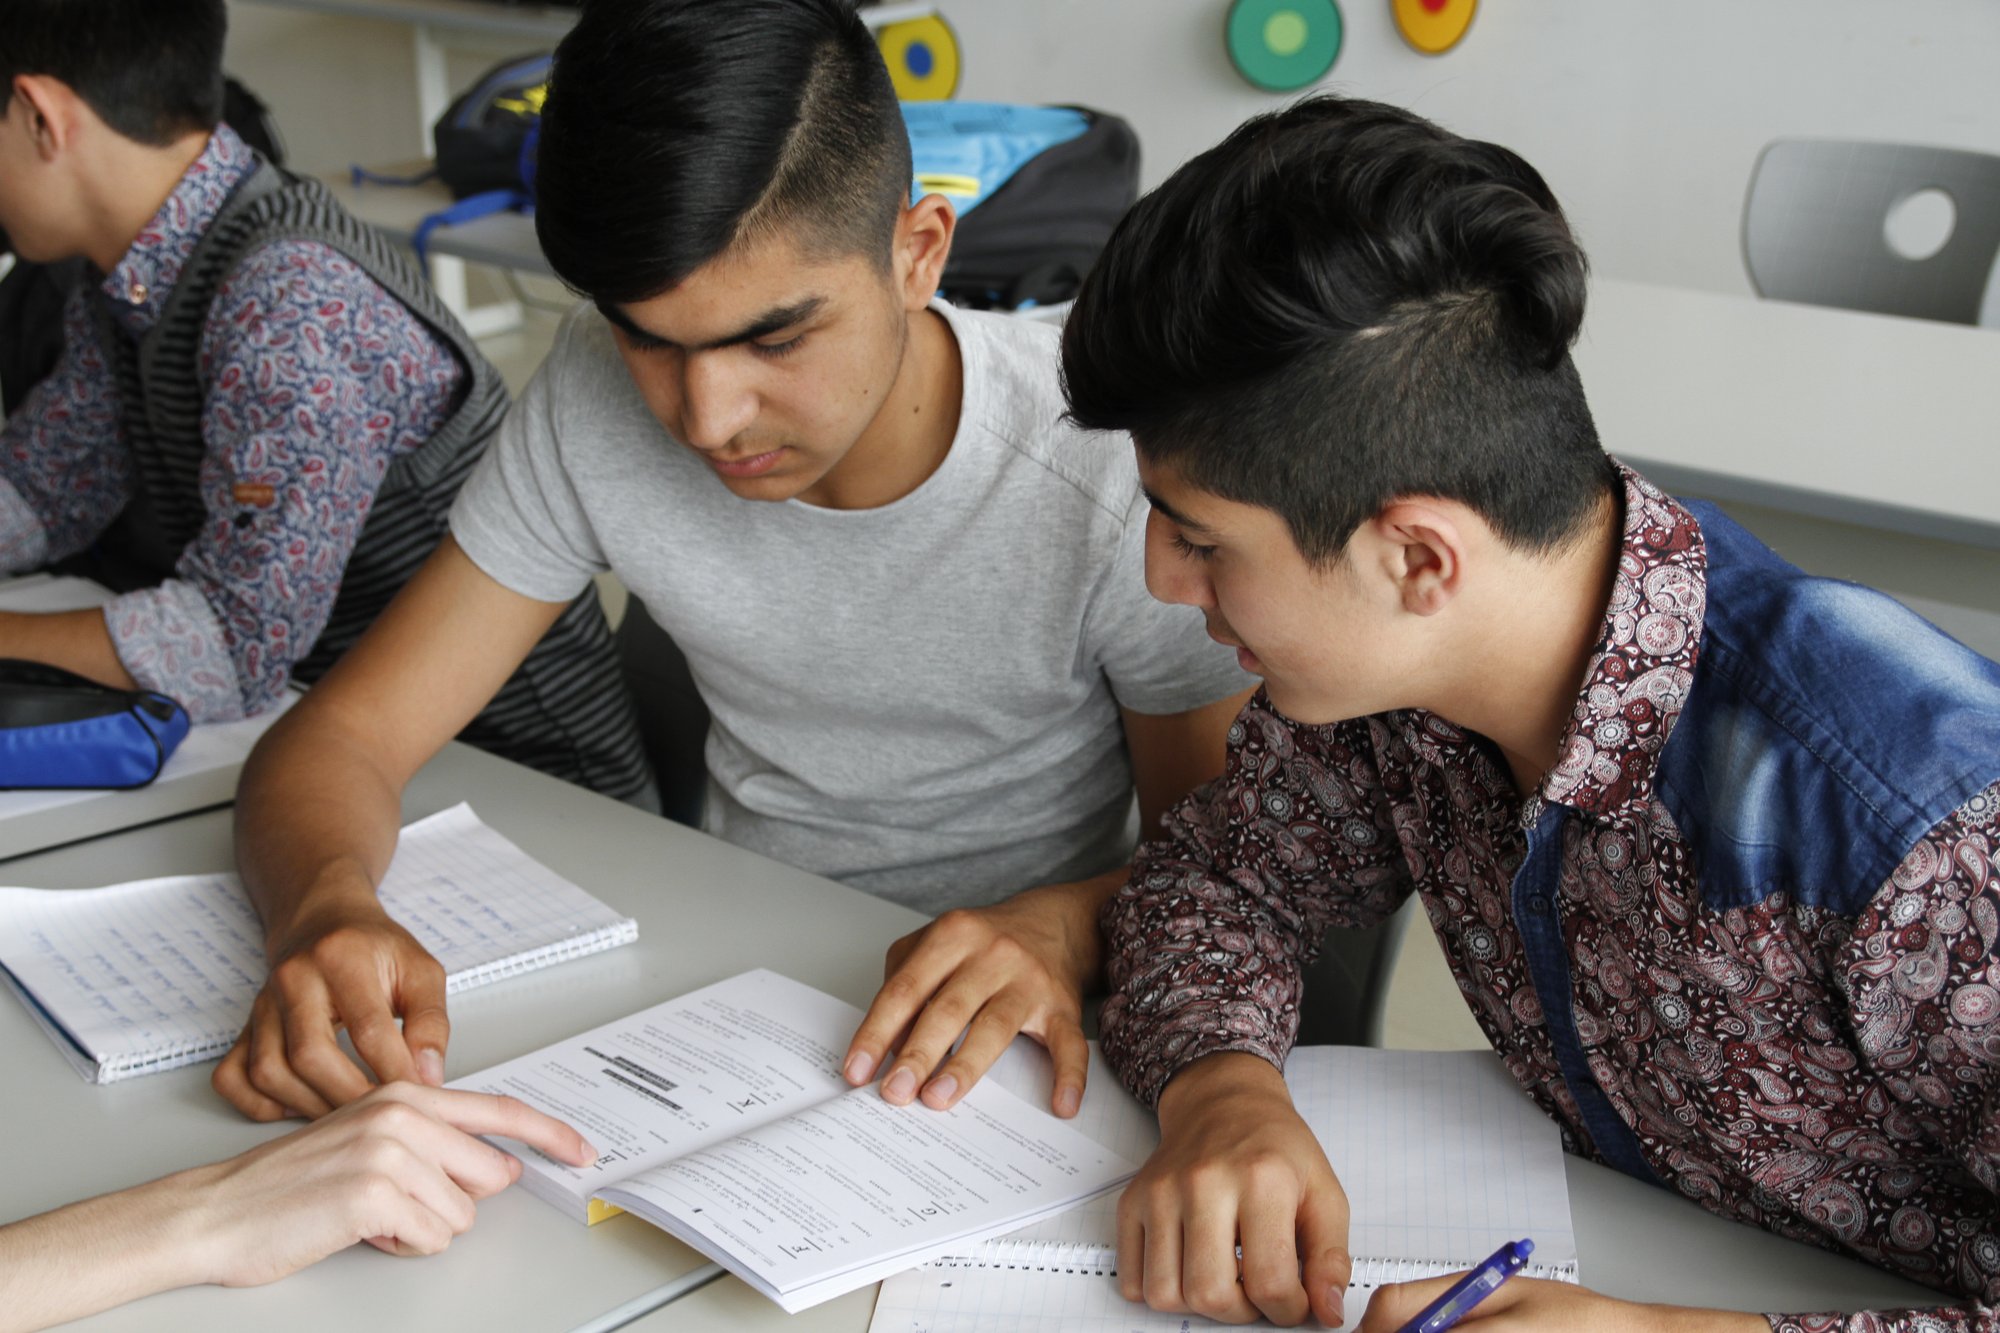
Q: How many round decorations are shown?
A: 3